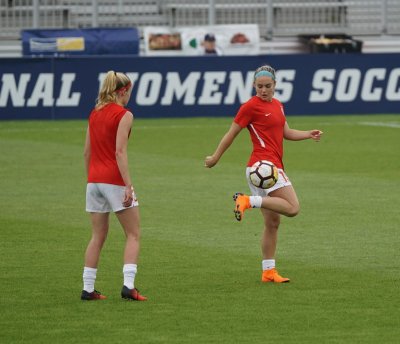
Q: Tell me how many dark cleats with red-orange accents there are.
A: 2